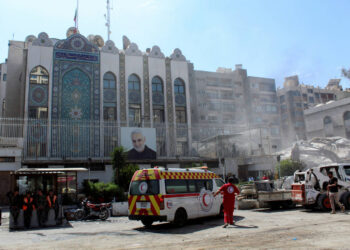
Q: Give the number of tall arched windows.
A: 5